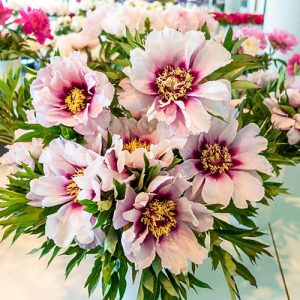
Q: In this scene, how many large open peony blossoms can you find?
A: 6